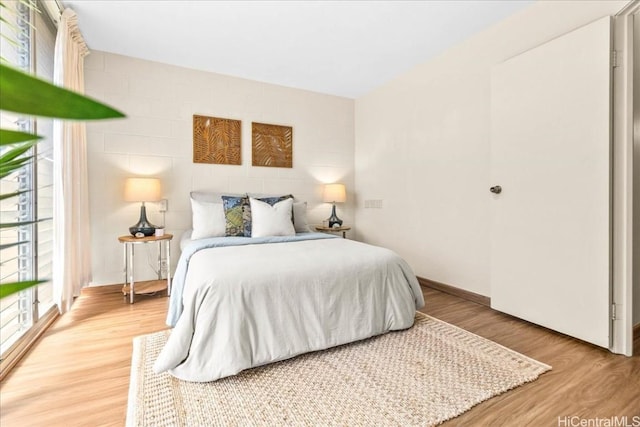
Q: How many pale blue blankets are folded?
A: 1